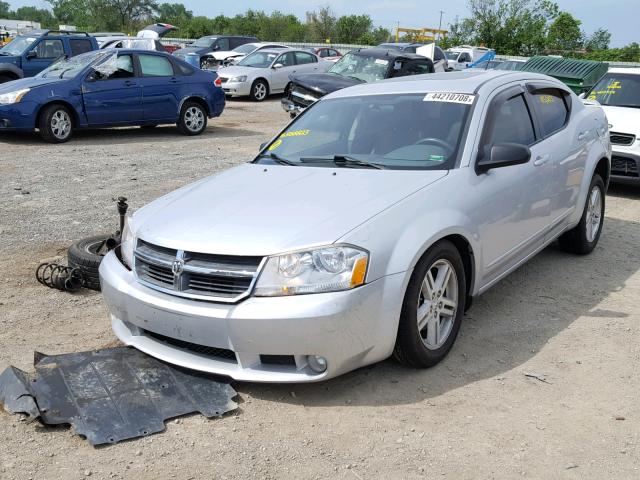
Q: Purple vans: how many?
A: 0